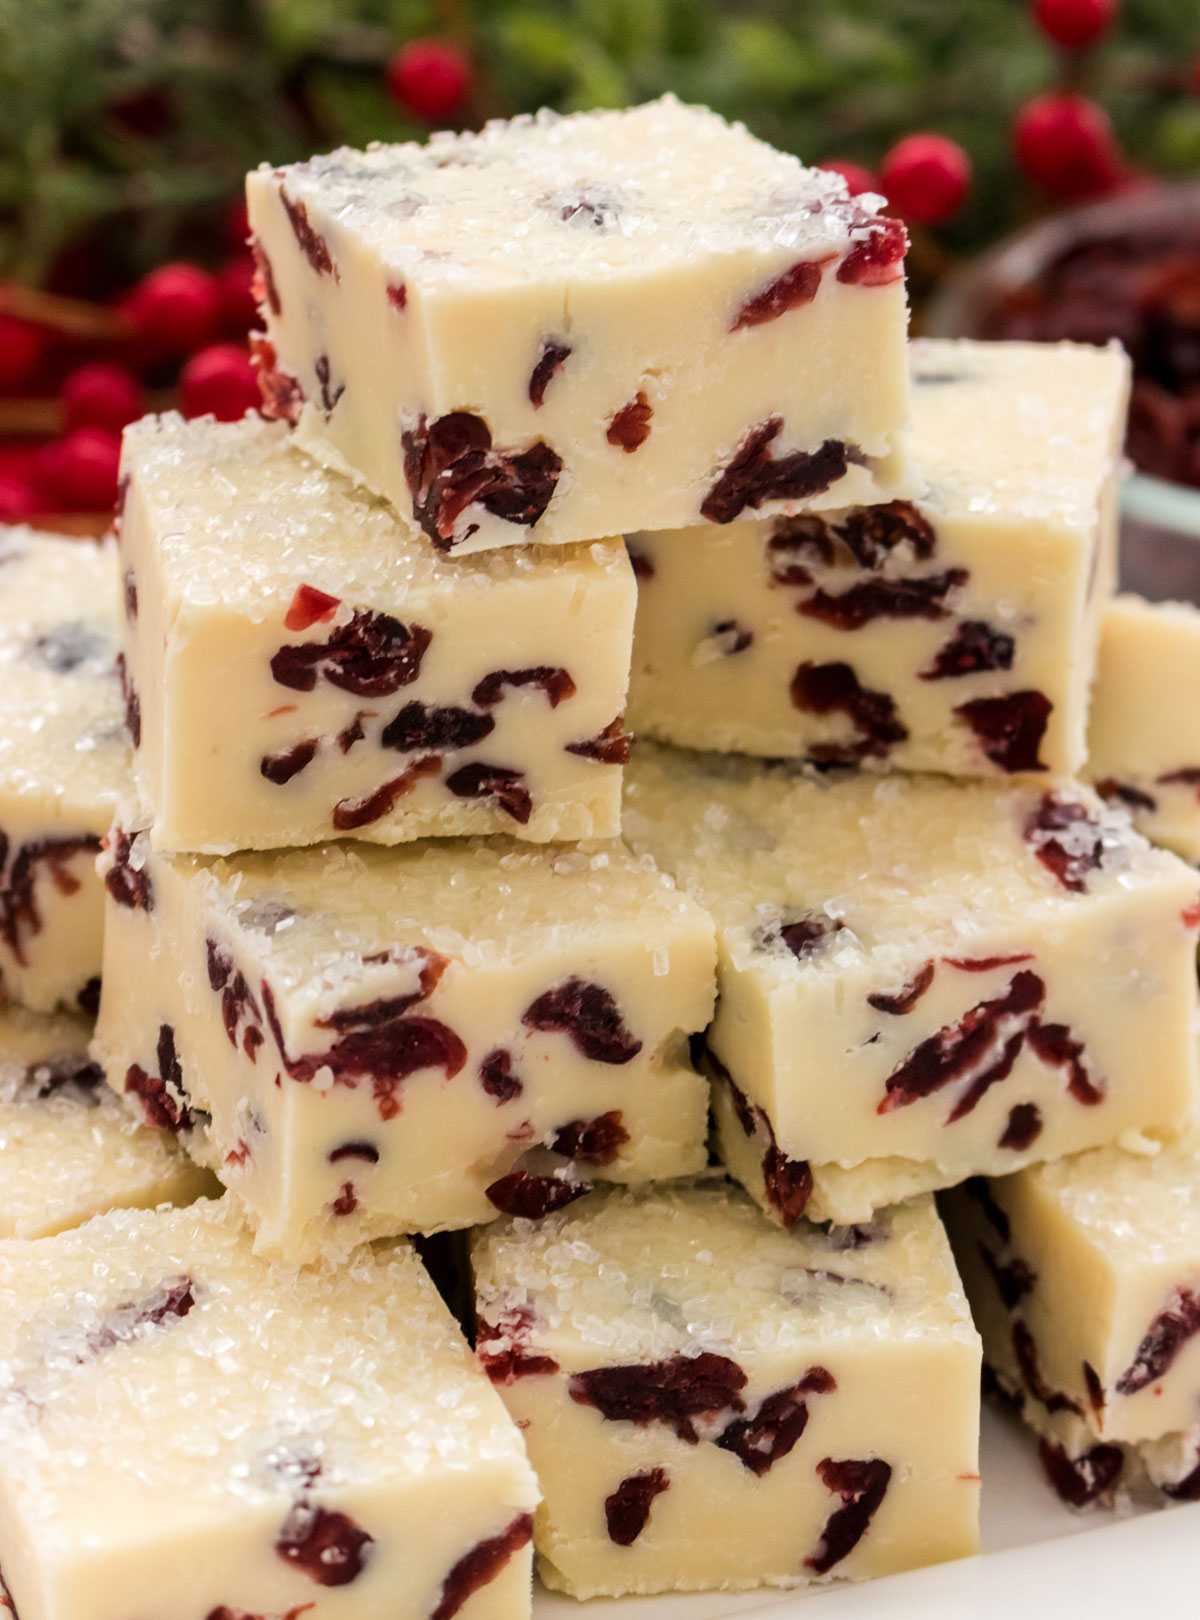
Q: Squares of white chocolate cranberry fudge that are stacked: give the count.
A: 11